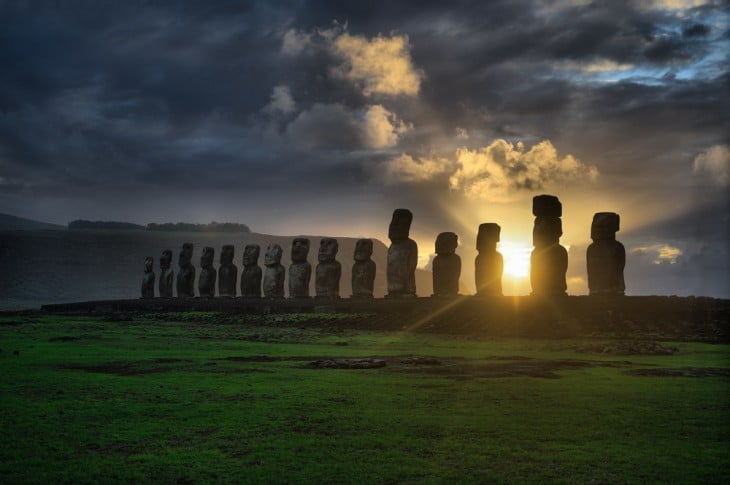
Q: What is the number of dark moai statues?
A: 15